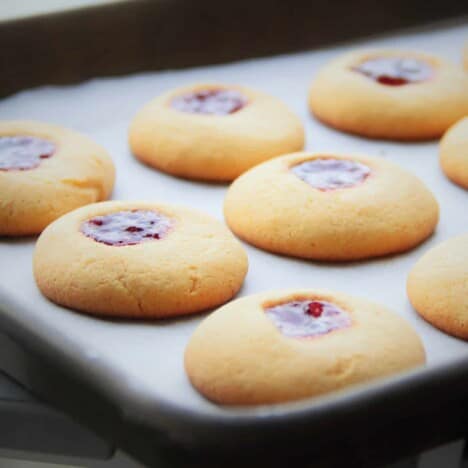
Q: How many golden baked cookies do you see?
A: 8